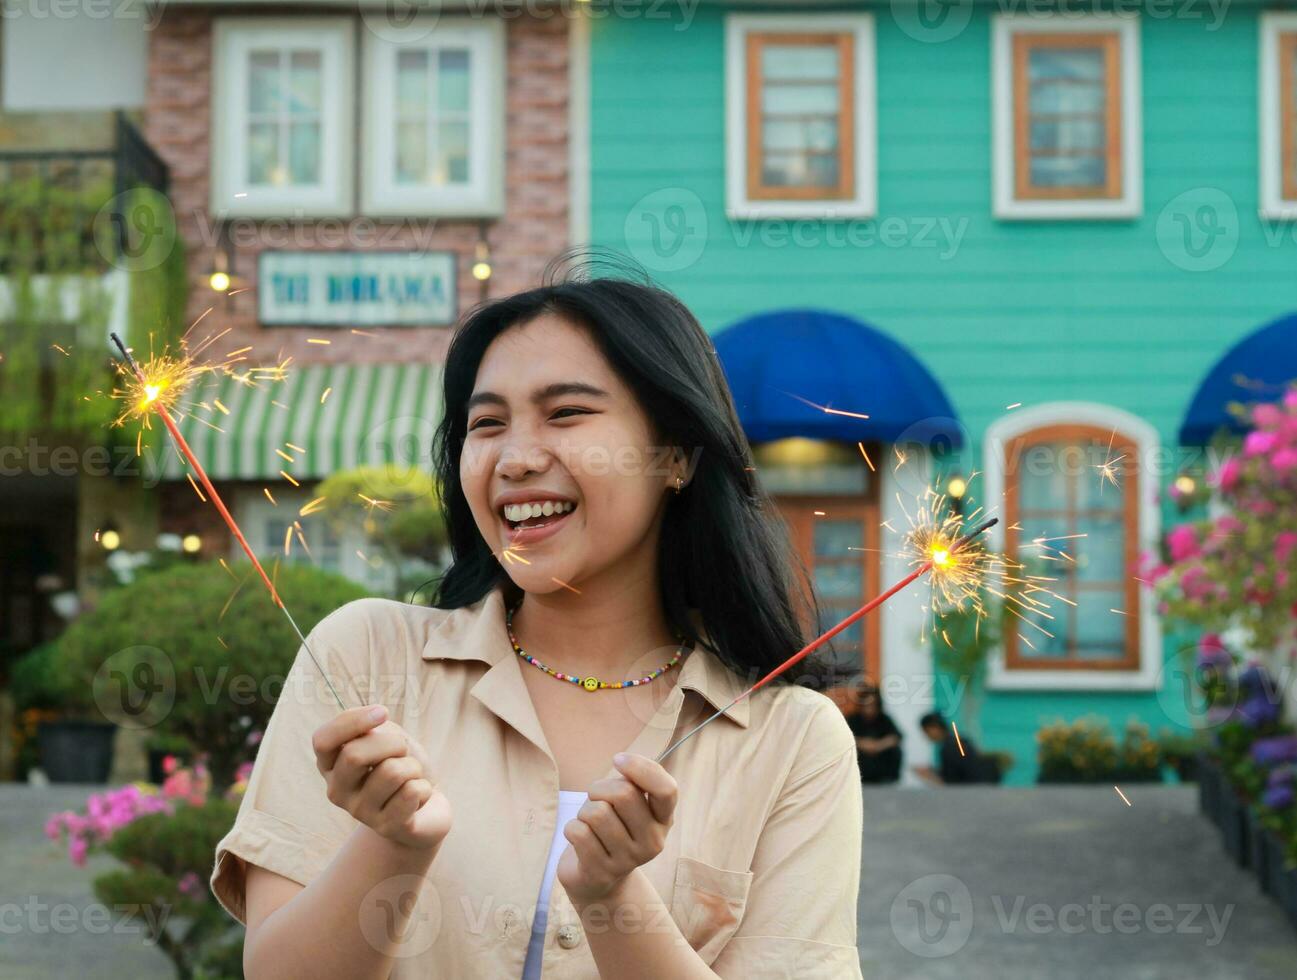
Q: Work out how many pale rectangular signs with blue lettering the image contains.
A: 1